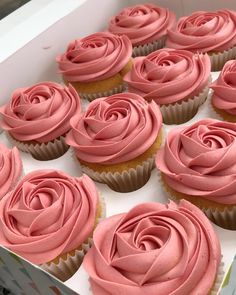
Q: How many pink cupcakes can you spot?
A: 11